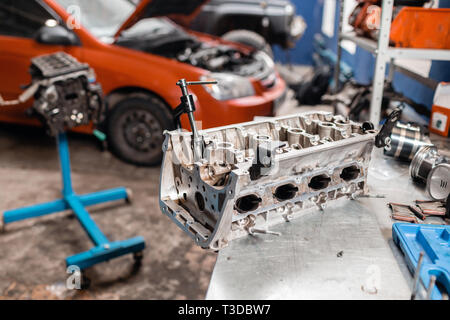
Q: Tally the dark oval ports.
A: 4